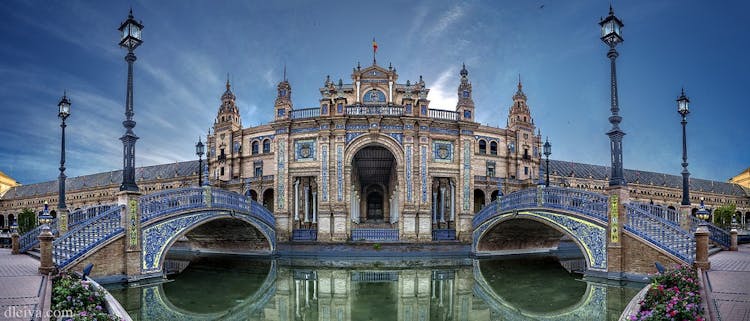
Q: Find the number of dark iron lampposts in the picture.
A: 6